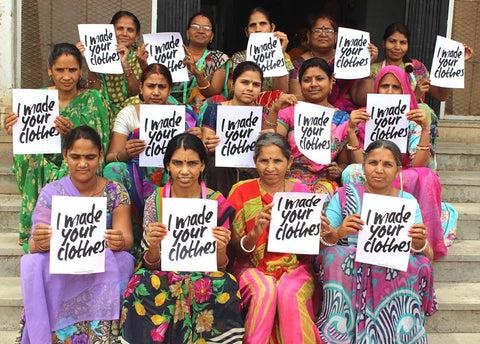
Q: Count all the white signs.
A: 14